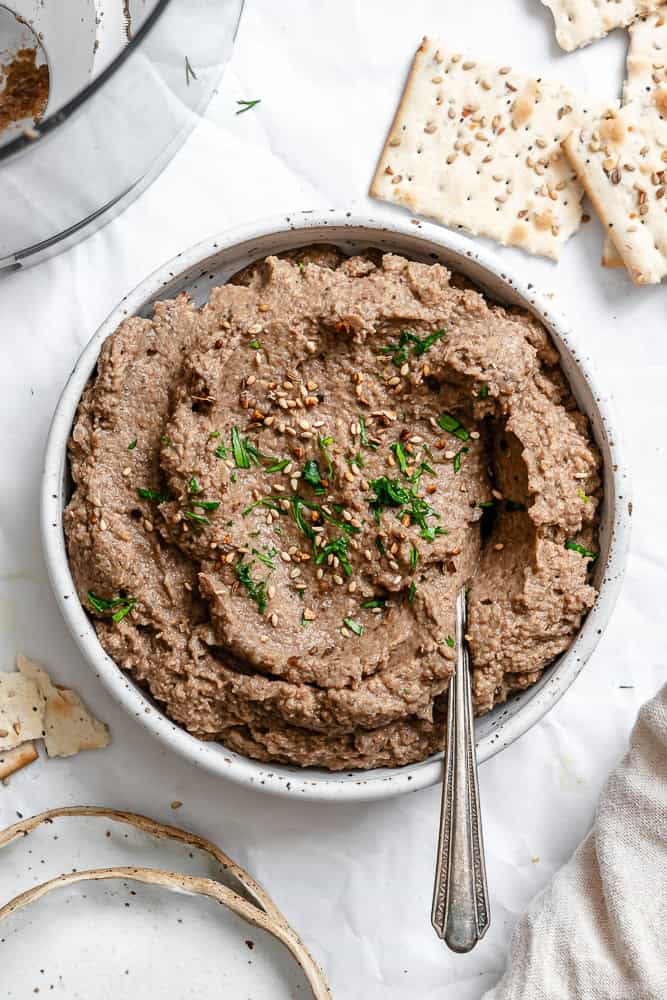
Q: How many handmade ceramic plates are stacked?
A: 2